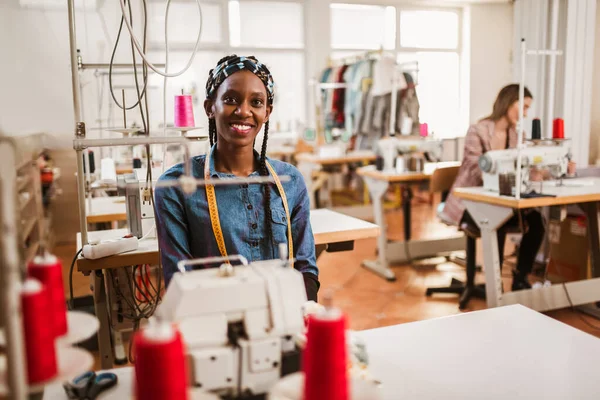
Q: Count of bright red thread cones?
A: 5